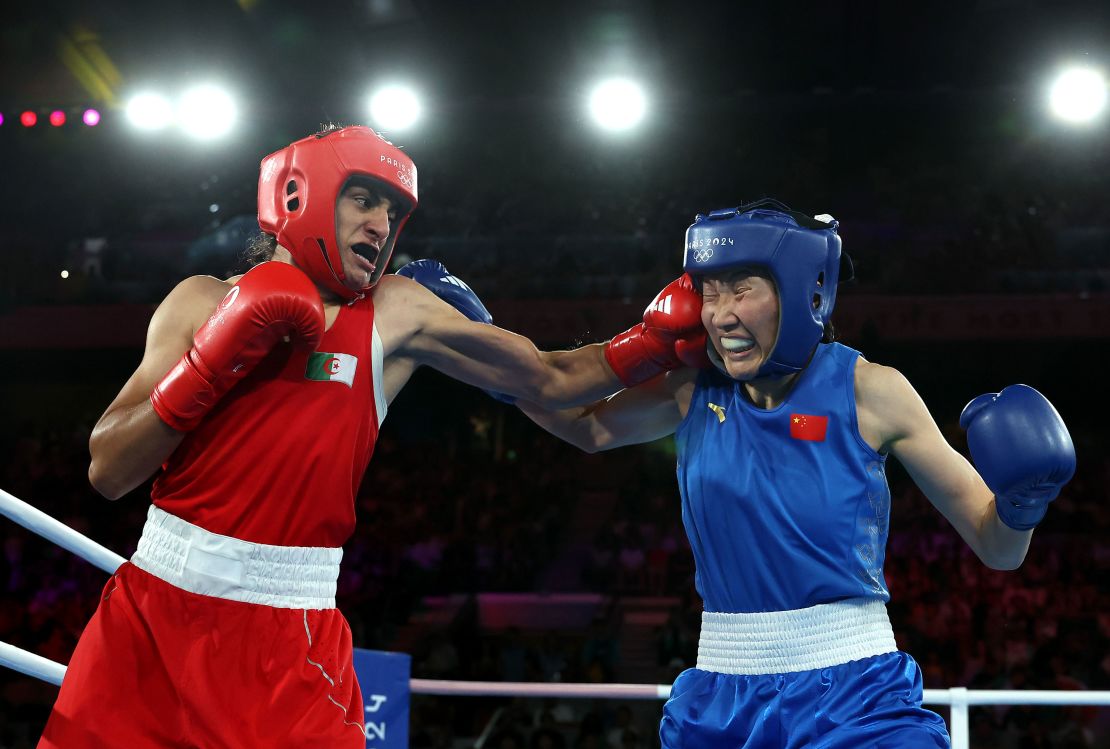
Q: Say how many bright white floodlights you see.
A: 5